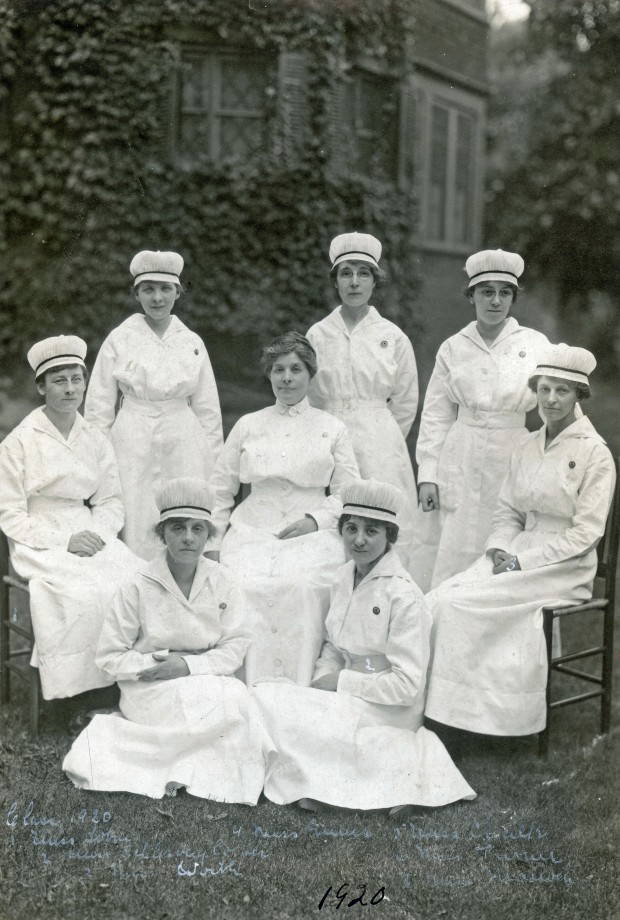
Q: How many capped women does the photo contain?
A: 7